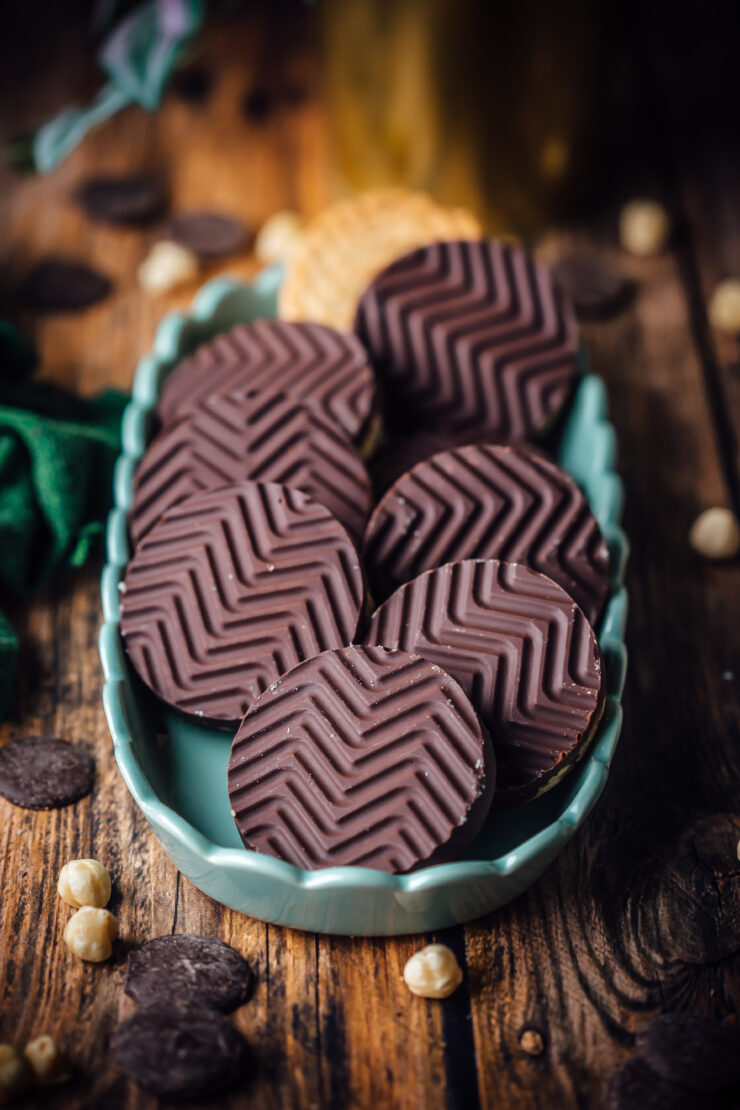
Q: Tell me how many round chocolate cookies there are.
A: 7